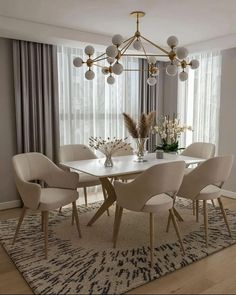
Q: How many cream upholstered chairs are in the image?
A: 6